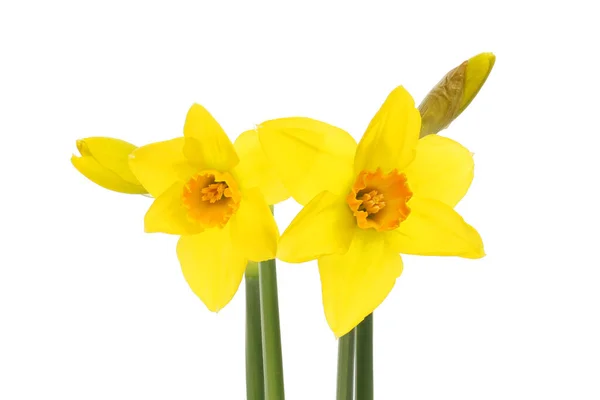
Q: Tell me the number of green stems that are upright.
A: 4